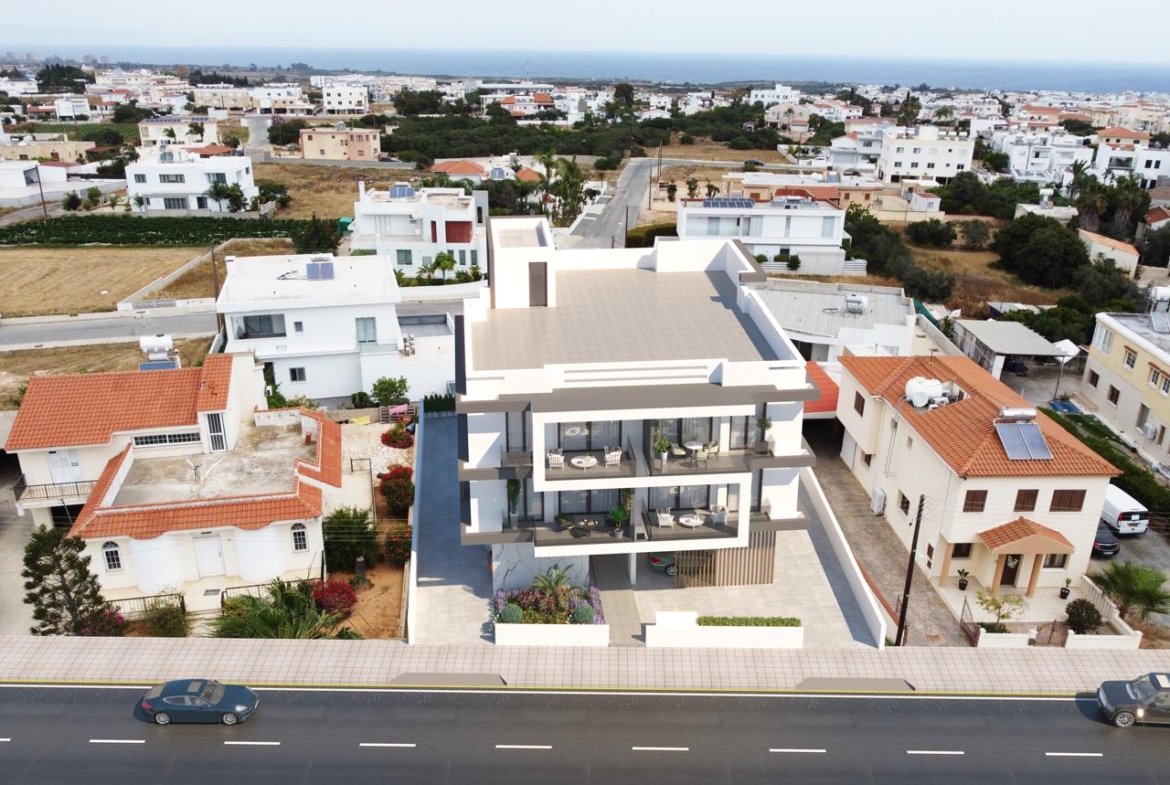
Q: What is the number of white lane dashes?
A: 9